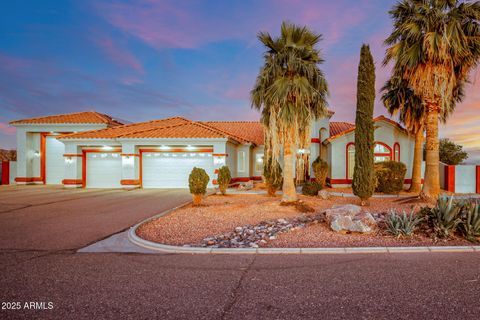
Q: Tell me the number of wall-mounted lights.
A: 4